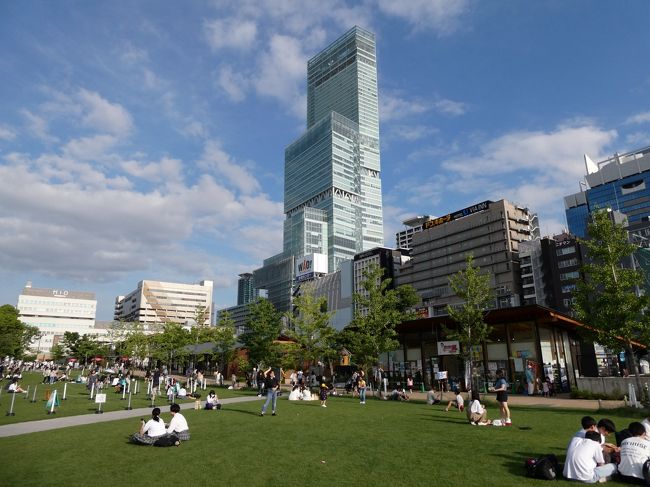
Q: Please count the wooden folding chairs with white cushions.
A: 0